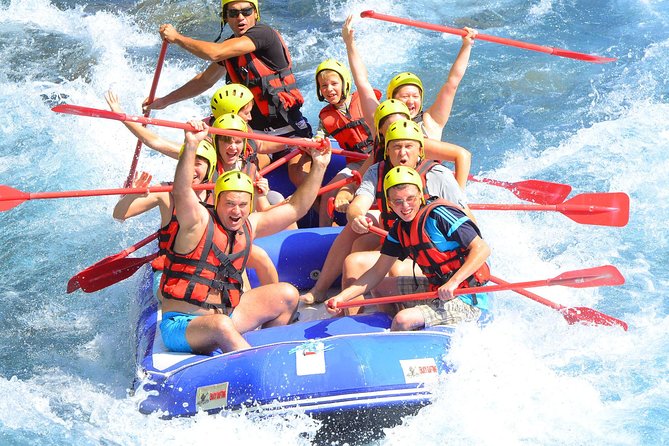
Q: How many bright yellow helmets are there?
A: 10